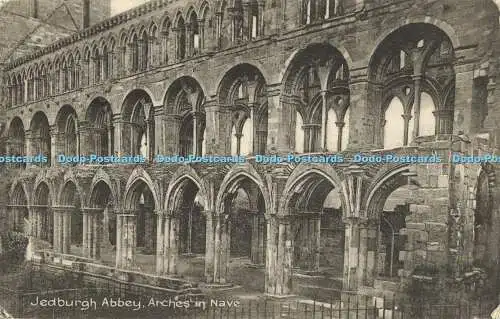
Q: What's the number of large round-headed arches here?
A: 9